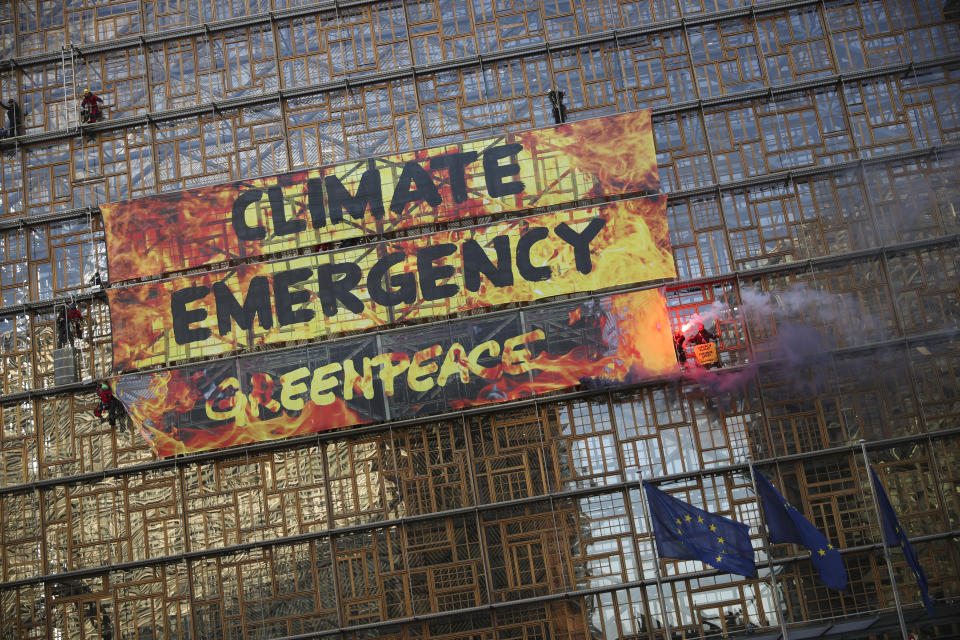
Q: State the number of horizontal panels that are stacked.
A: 3